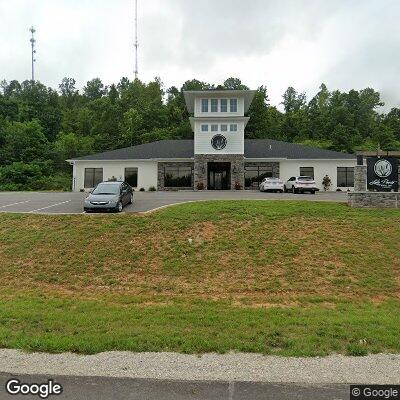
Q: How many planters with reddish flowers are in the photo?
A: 2